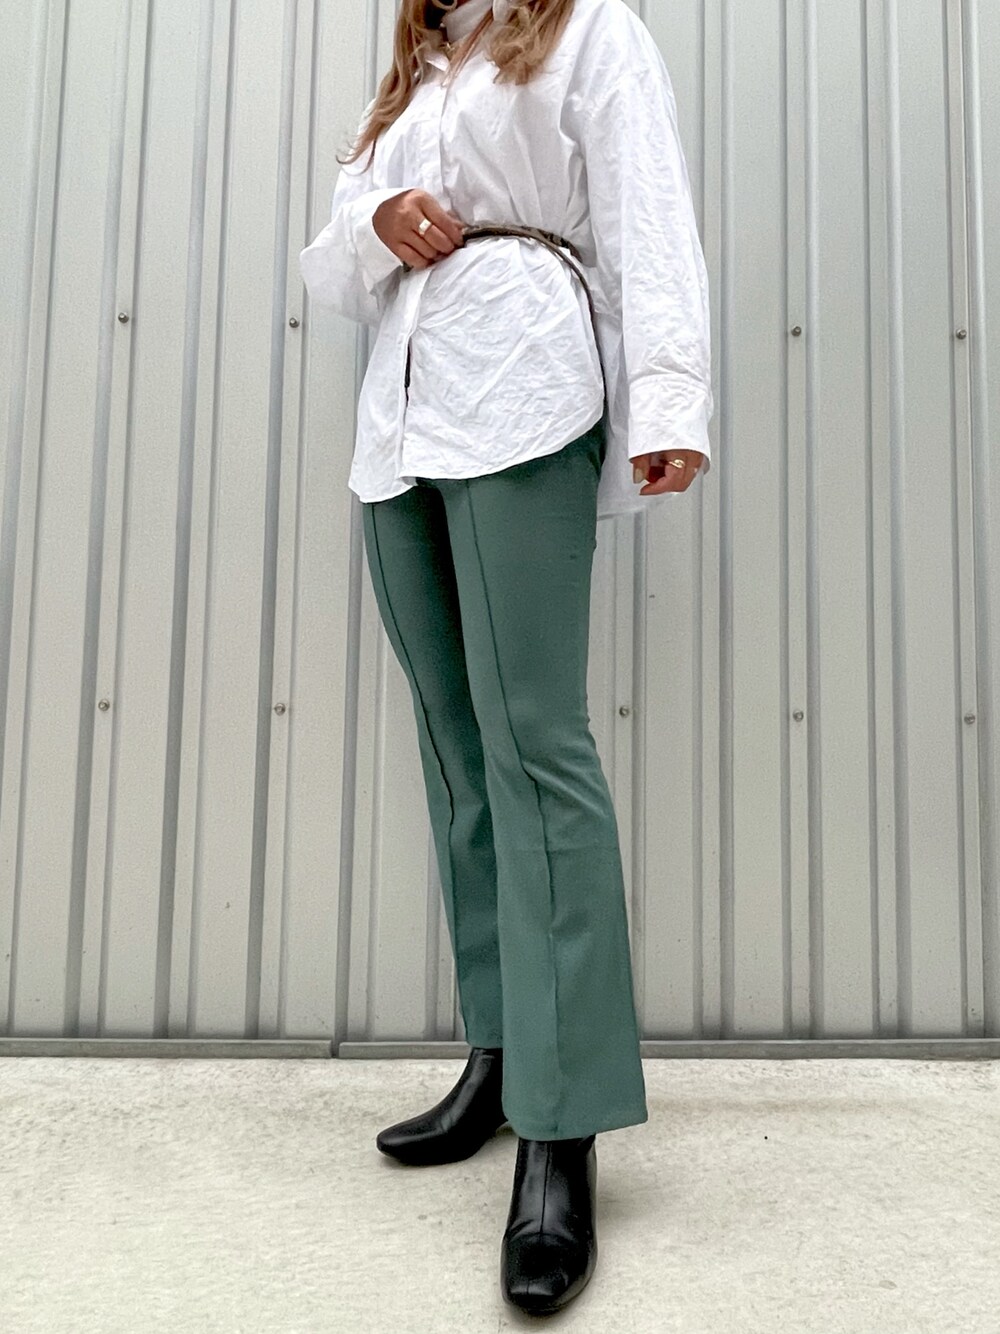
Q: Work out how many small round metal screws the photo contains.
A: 9